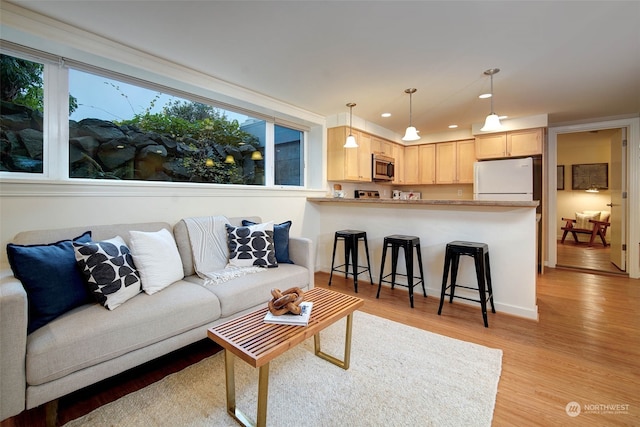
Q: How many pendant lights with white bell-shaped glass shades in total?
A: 3